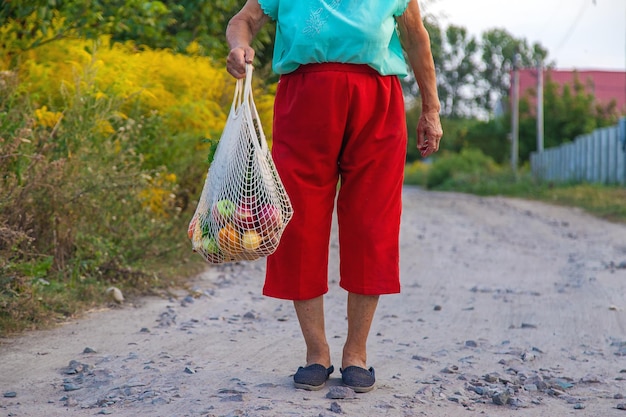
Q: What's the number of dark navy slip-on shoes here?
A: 2